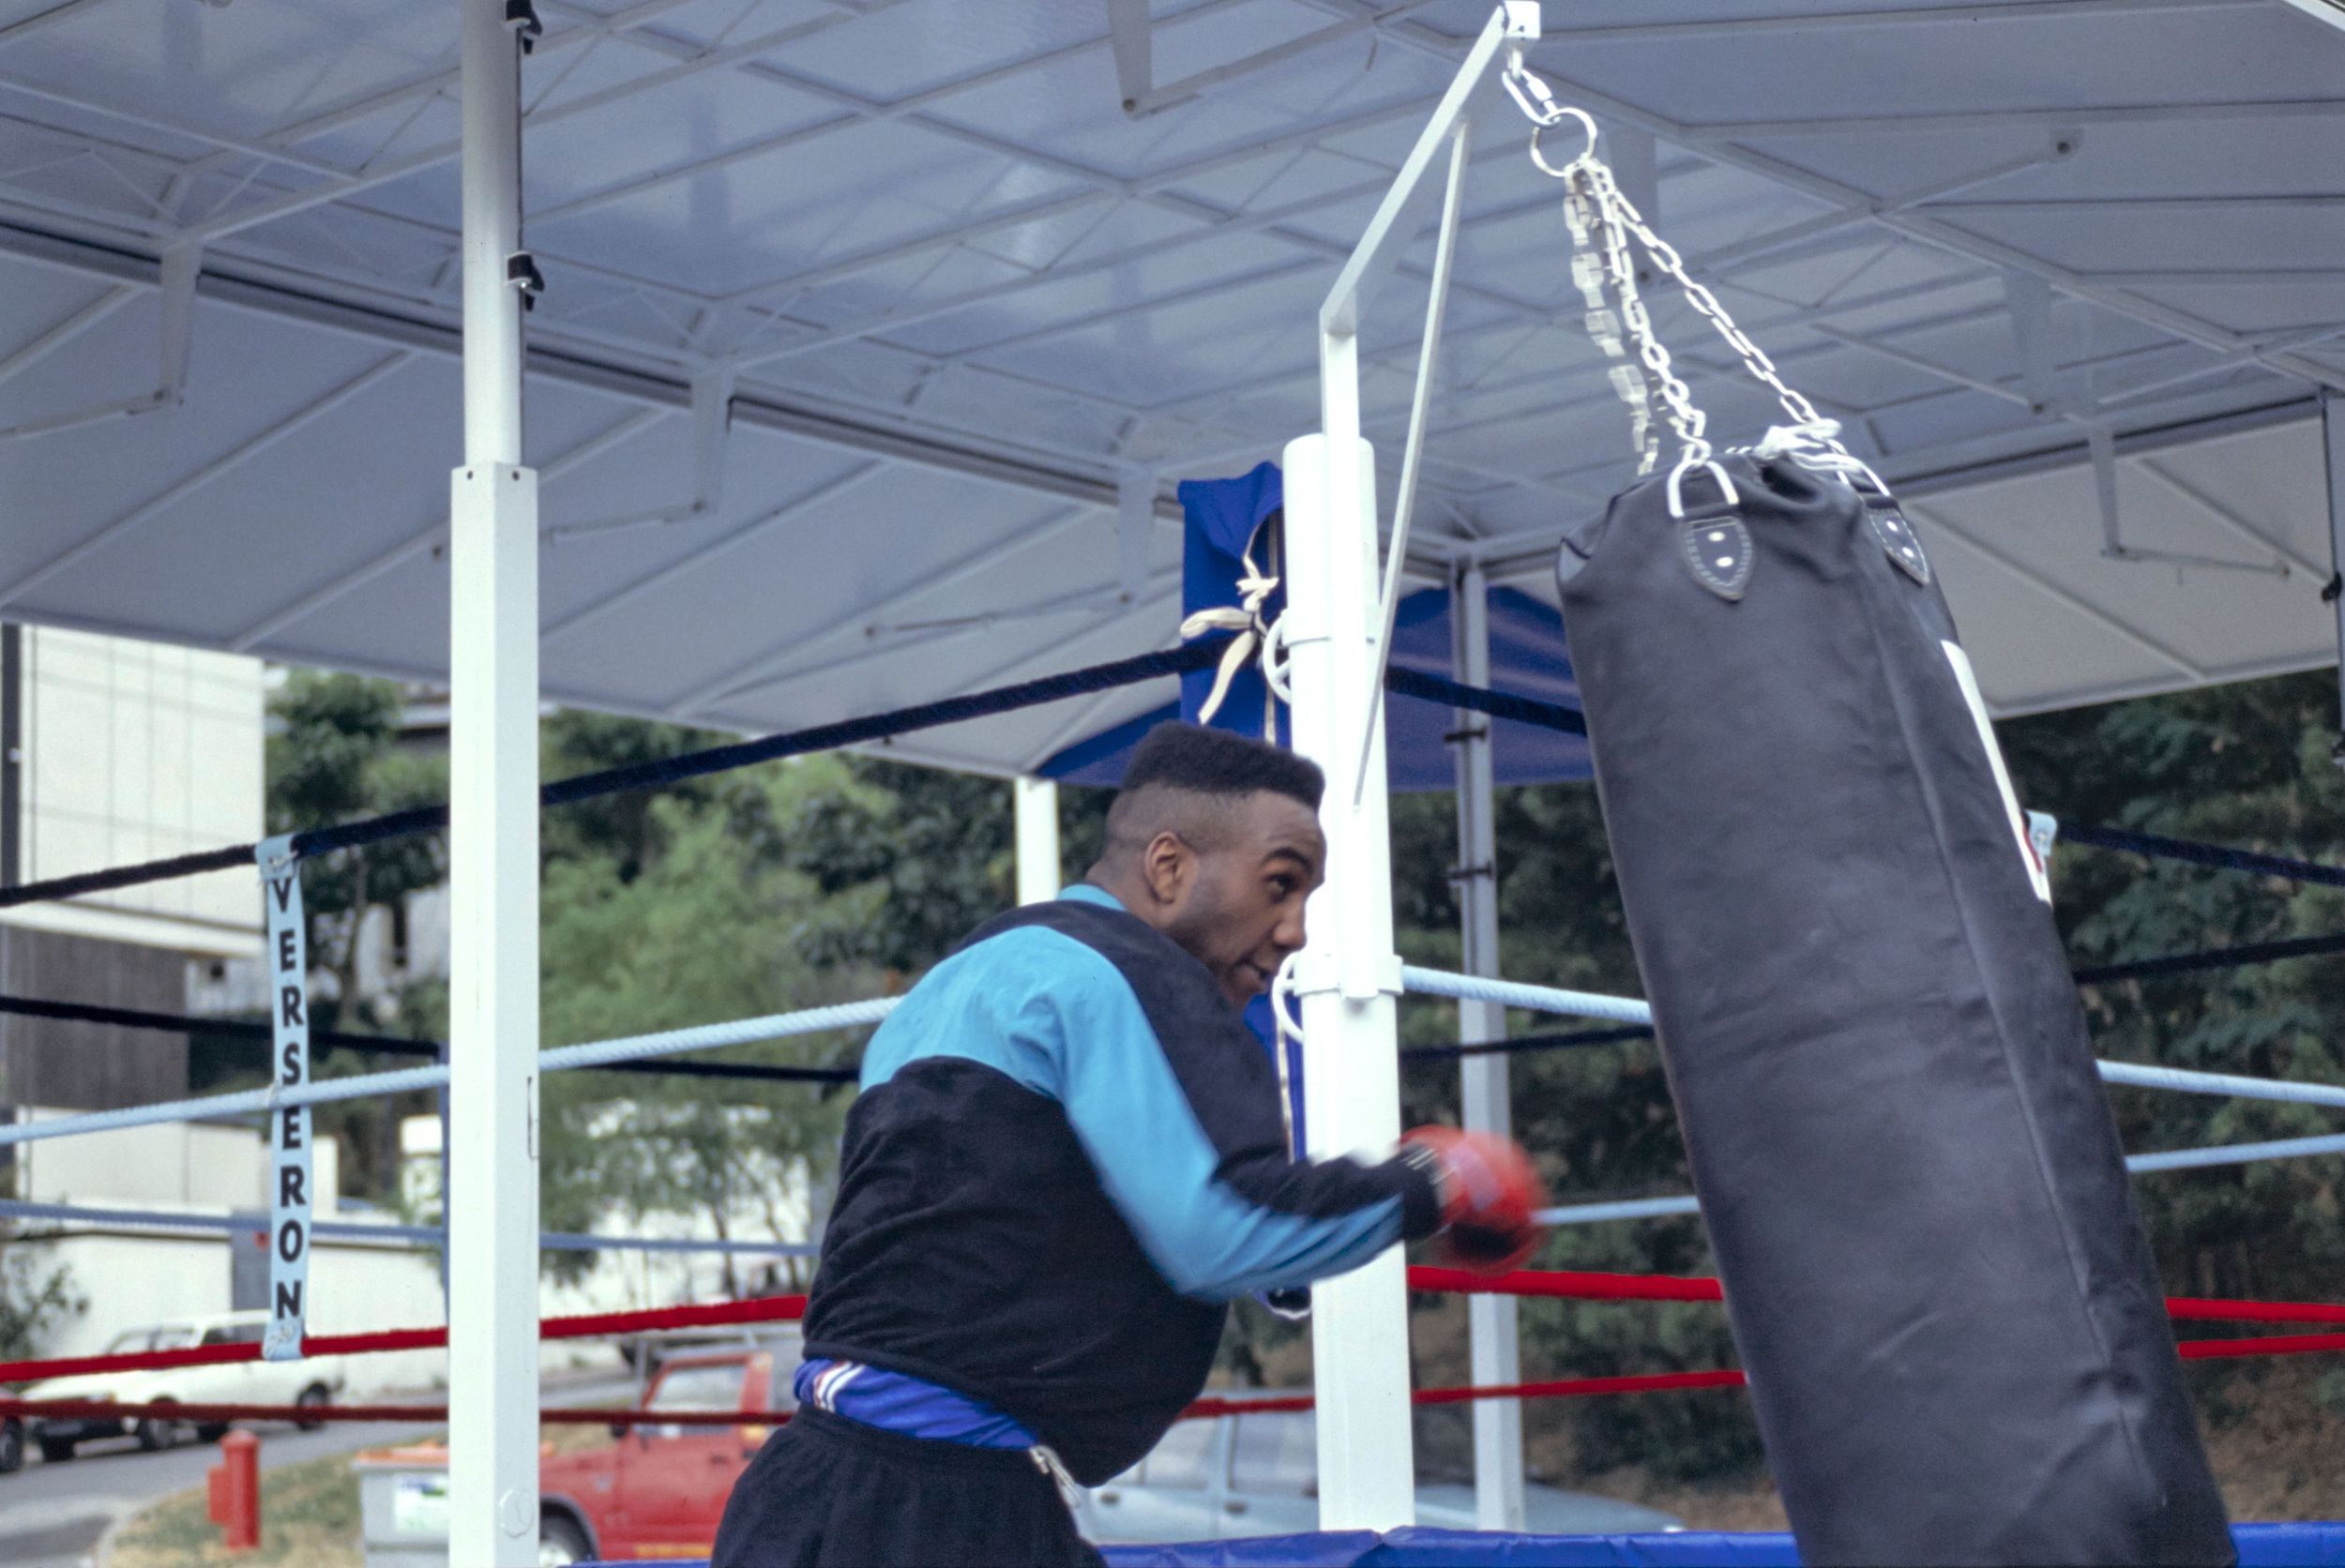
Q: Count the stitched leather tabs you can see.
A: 2